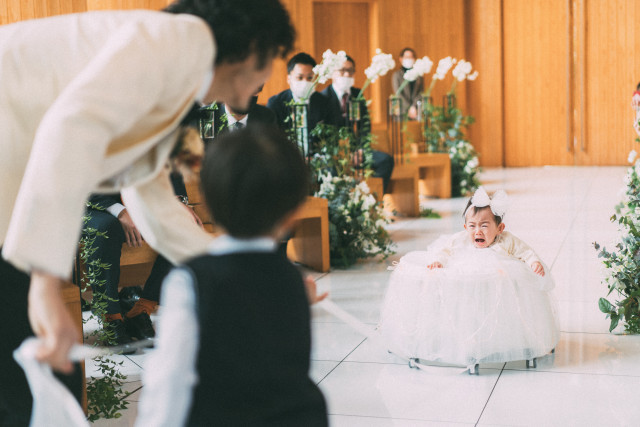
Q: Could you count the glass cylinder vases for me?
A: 6